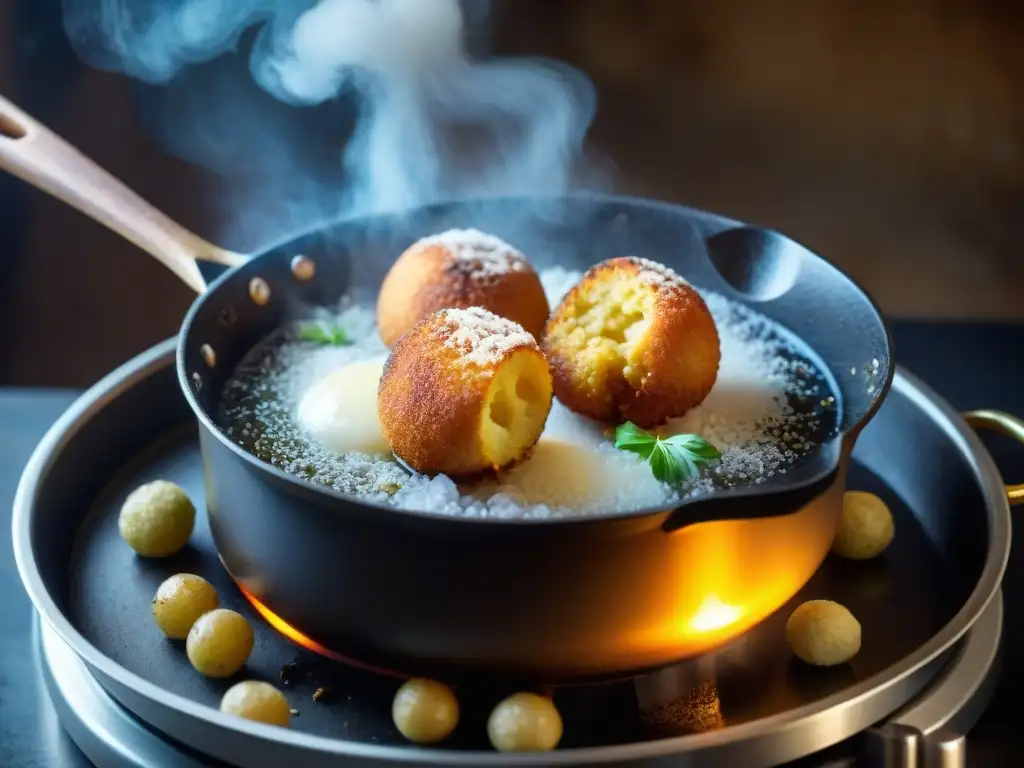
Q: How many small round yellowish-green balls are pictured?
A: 8